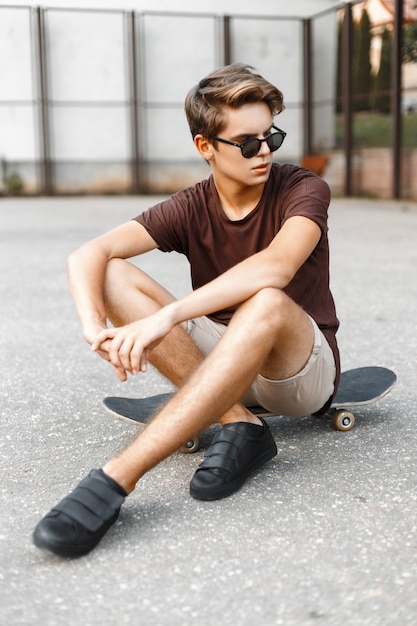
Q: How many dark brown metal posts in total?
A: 6